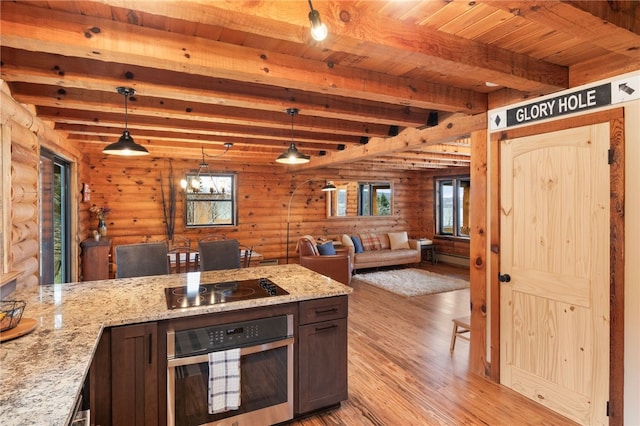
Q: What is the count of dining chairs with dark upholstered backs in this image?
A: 2